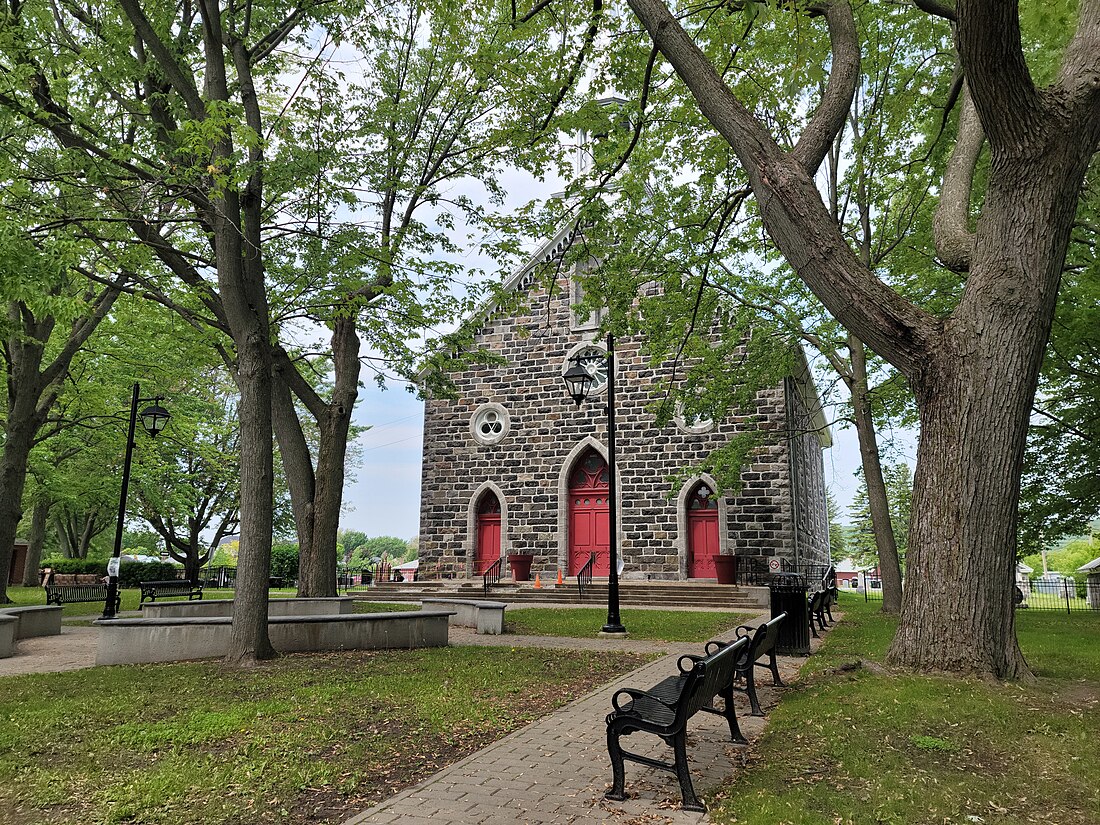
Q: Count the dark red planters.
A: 2